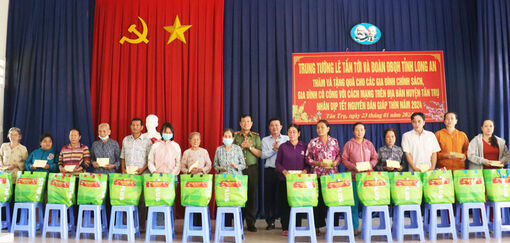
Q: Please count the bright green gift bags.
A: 15